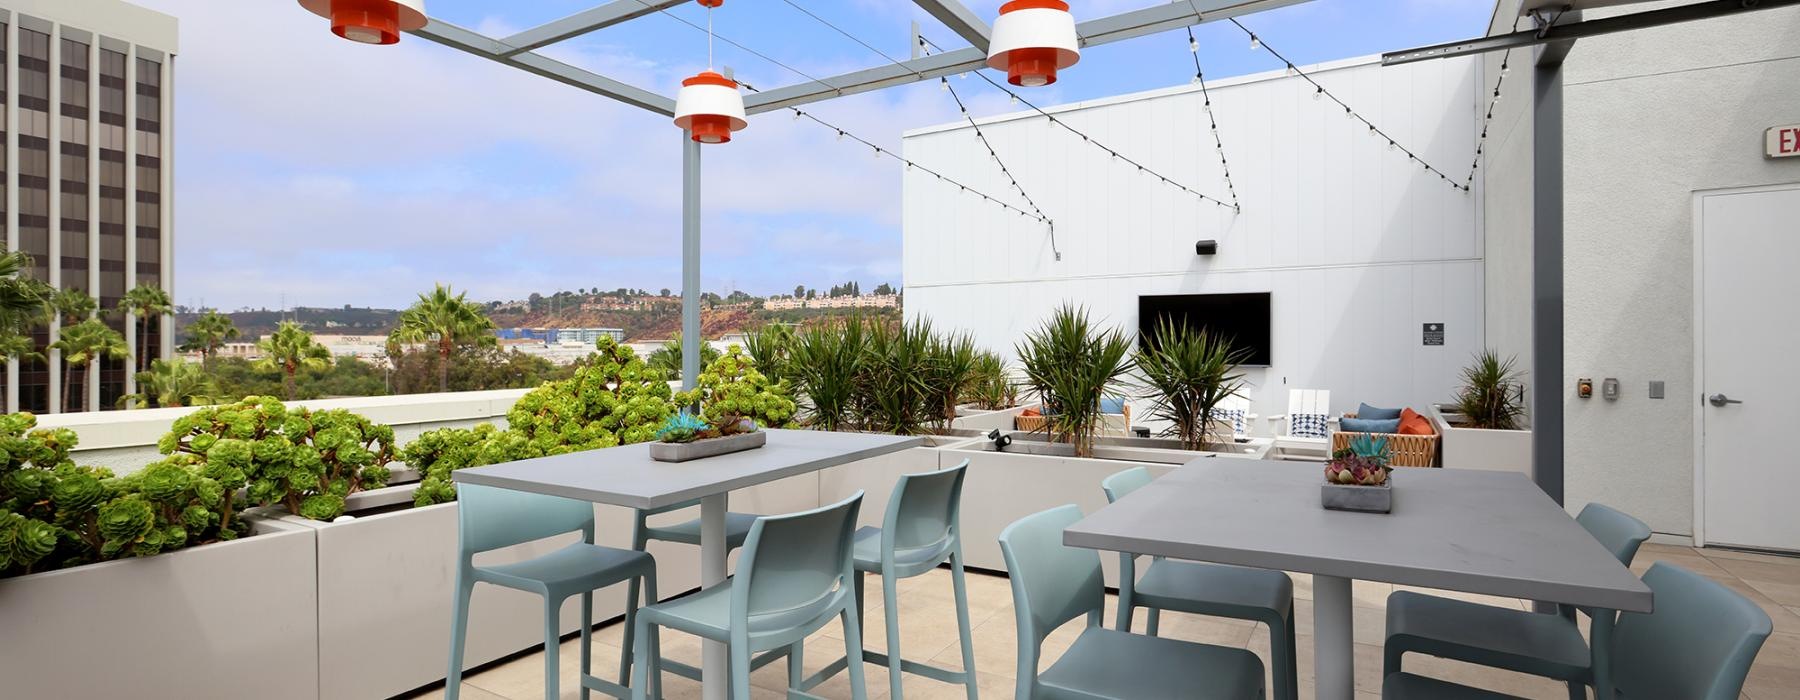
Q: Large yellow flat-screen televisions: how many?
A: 0